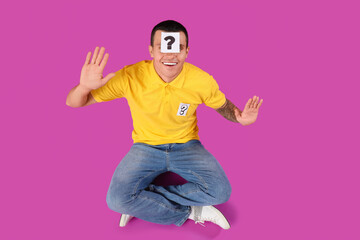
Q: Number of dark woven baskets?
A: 0